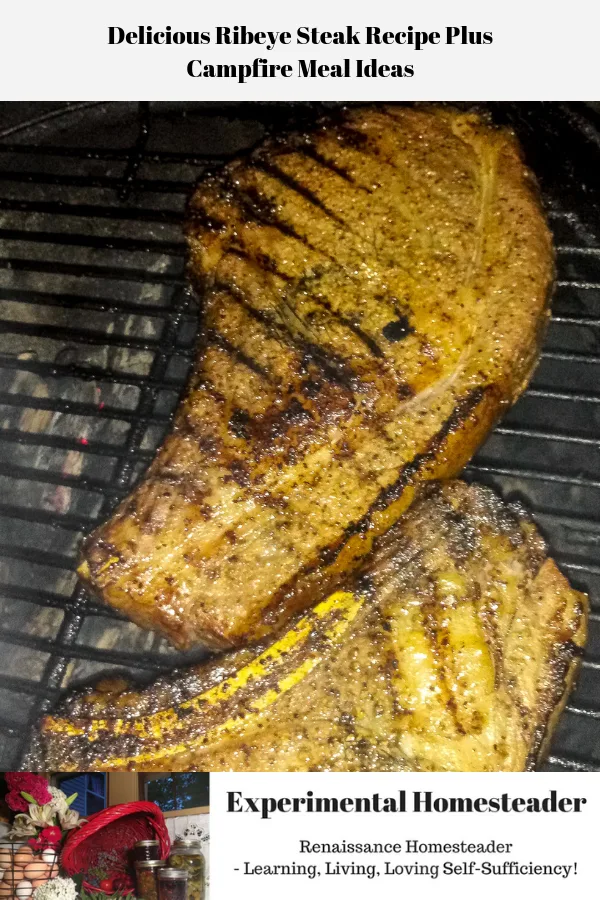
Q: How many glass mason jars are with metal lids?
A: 4